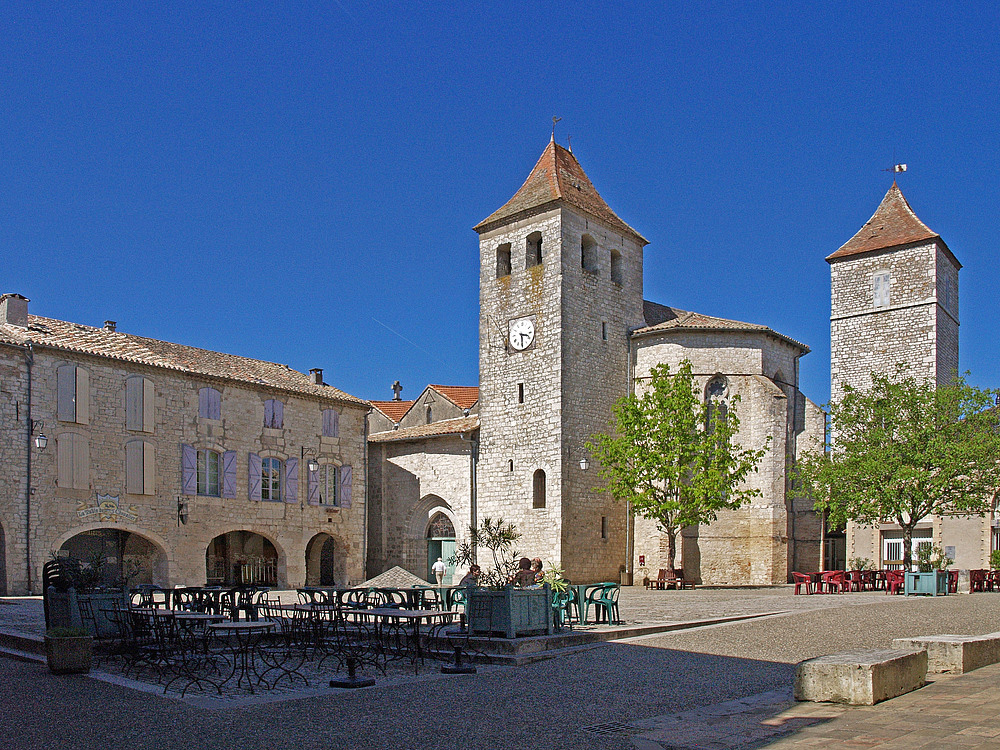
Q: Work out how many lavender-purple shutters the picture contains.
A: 12